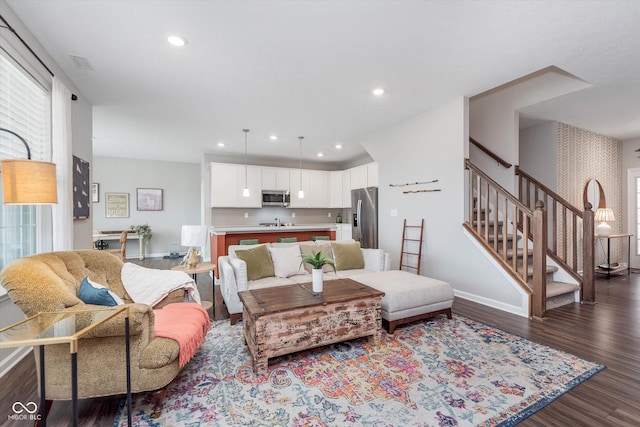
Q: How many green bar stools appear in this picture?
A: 3